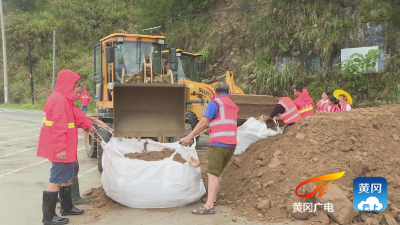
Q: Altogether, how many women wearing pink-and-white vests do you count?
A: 3